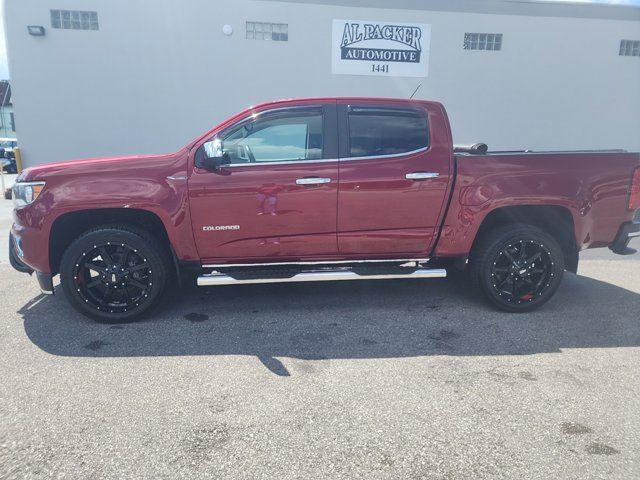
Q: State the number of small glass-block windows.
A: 4